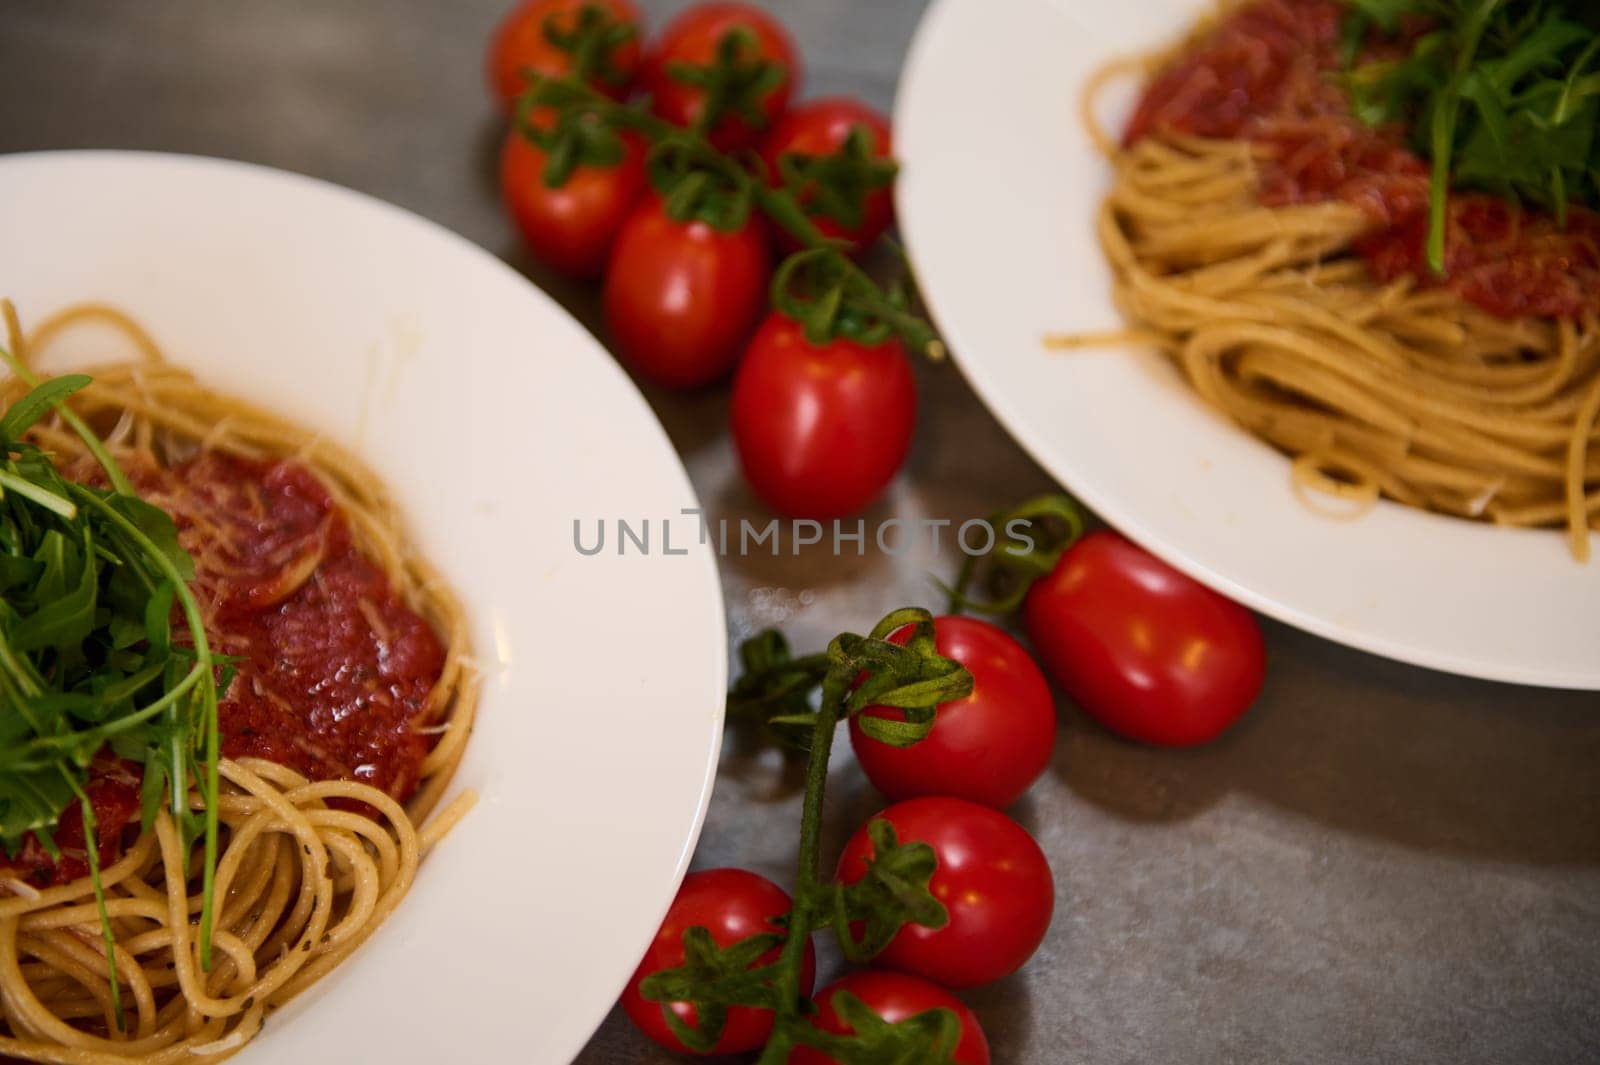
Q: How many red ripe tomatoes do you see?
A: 11